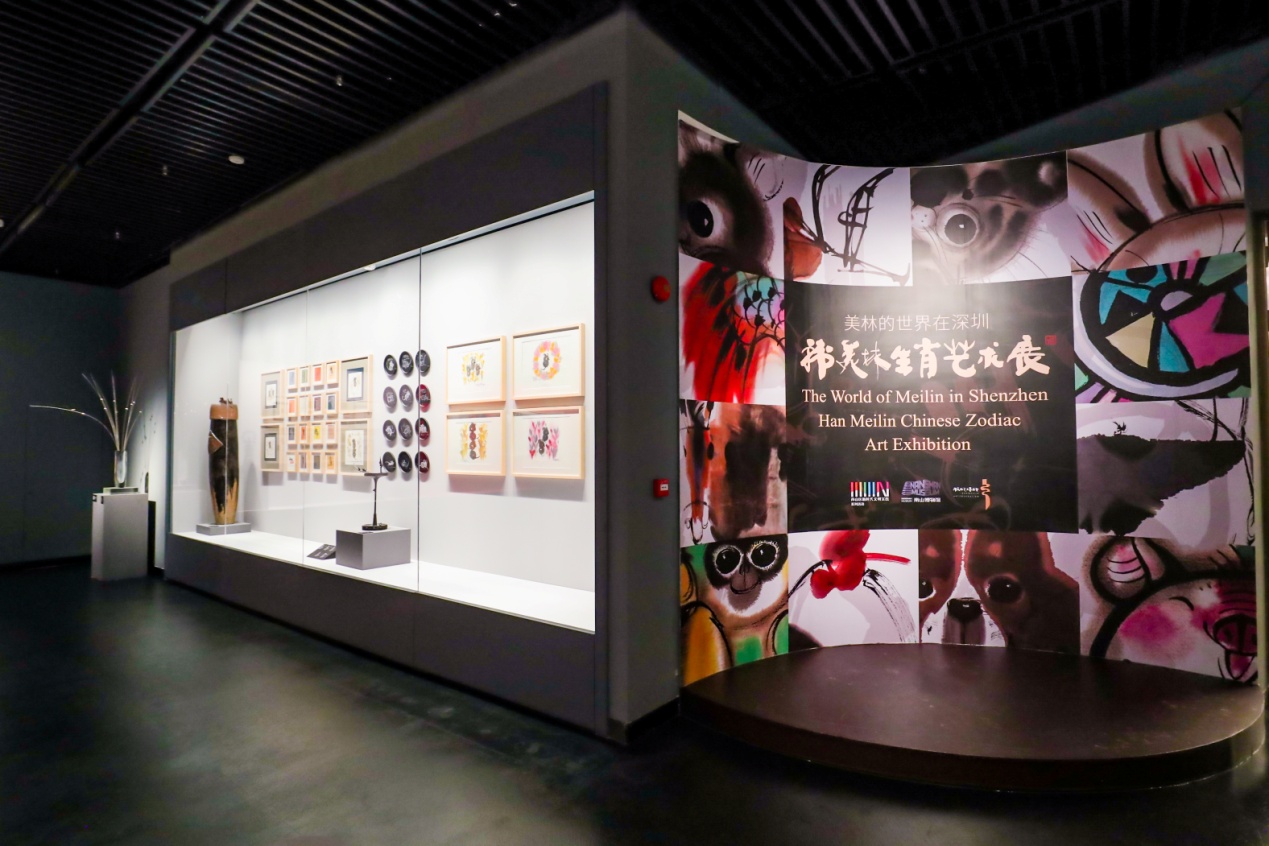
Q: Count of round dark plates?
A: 12